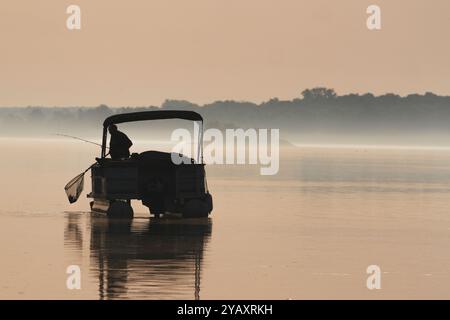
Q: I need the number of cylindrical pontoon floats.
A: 2